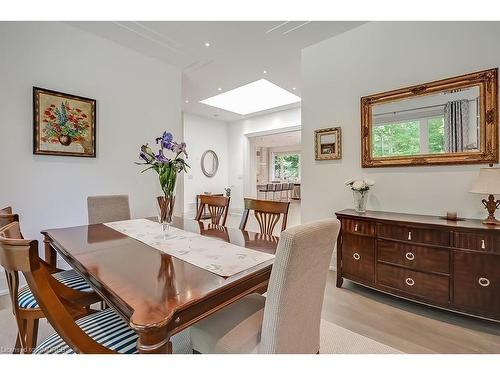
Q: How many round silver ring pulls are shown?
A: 4